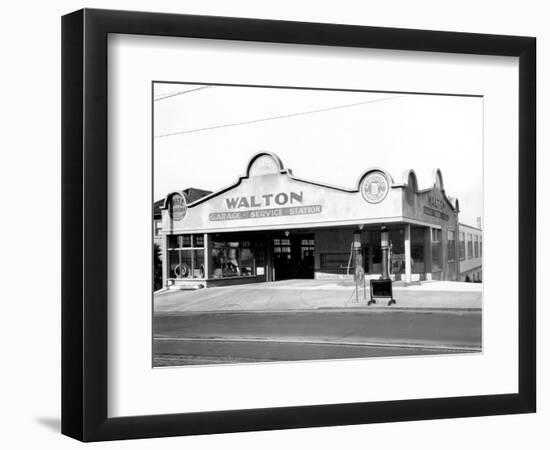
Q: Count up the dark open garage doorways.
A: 1